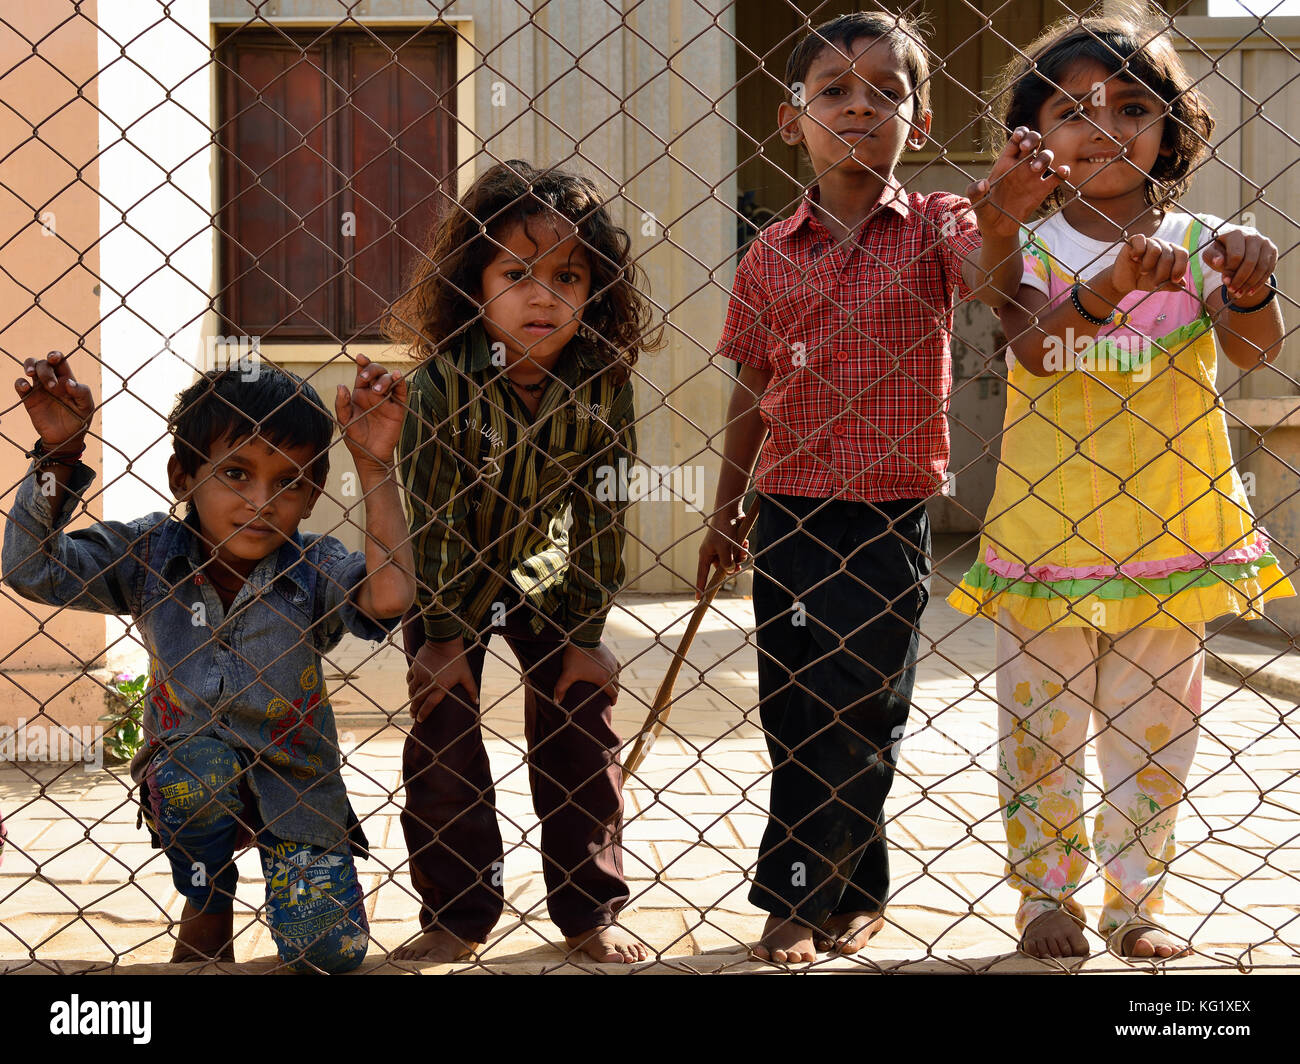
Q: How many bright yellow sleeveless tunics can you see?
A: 1